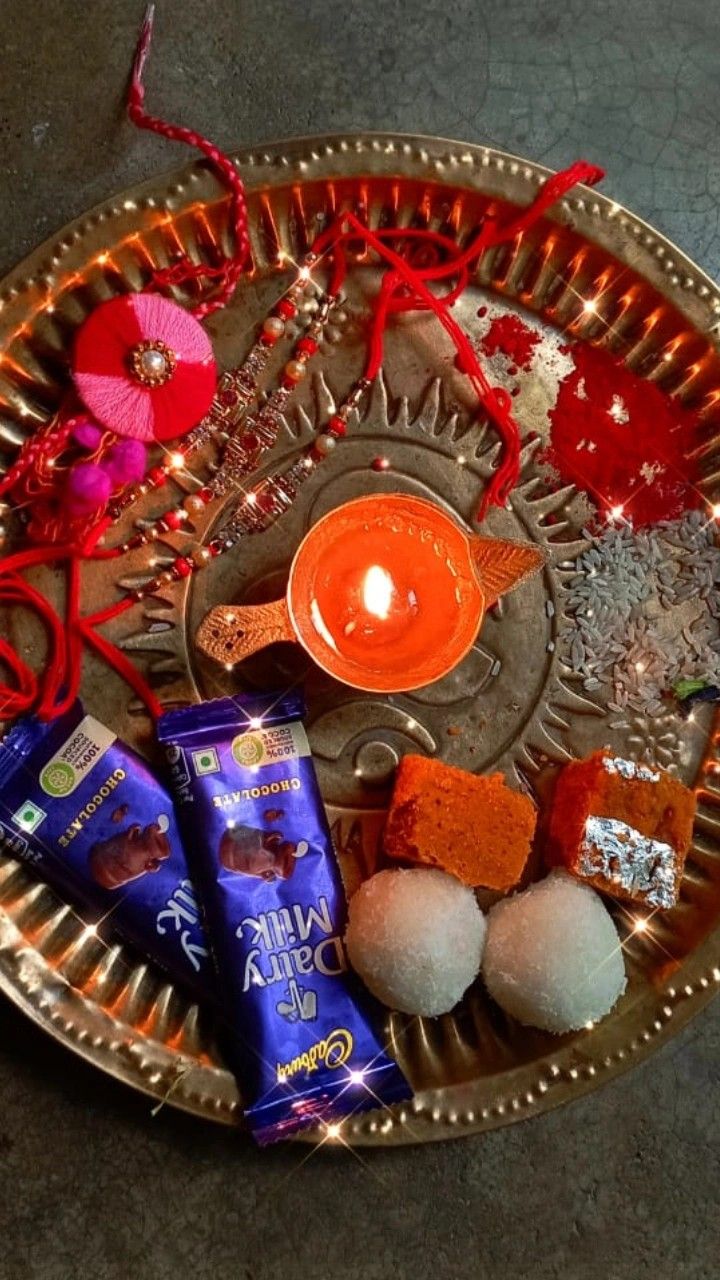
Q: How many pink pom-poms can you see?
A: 3